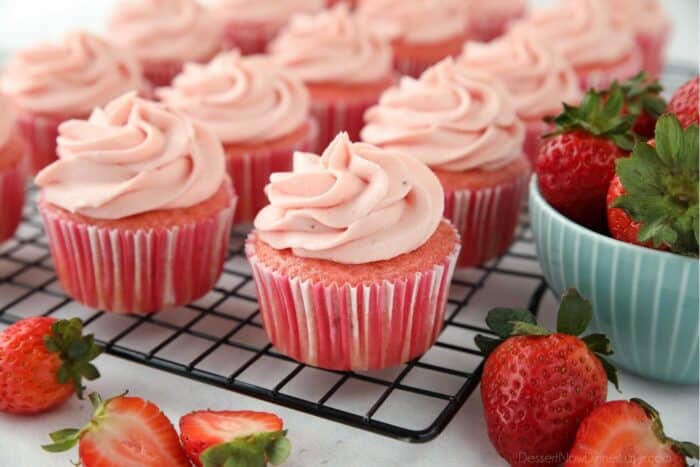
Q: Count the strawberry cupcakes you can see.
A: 14